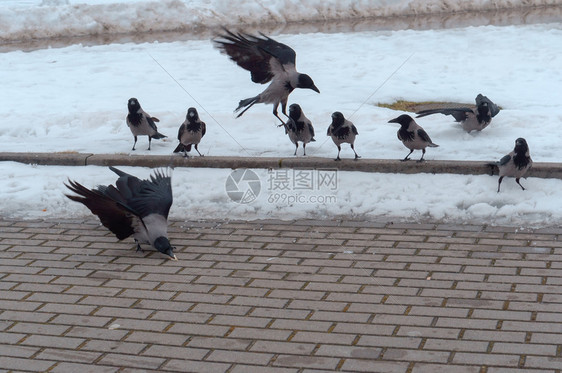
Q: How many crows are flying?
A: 1